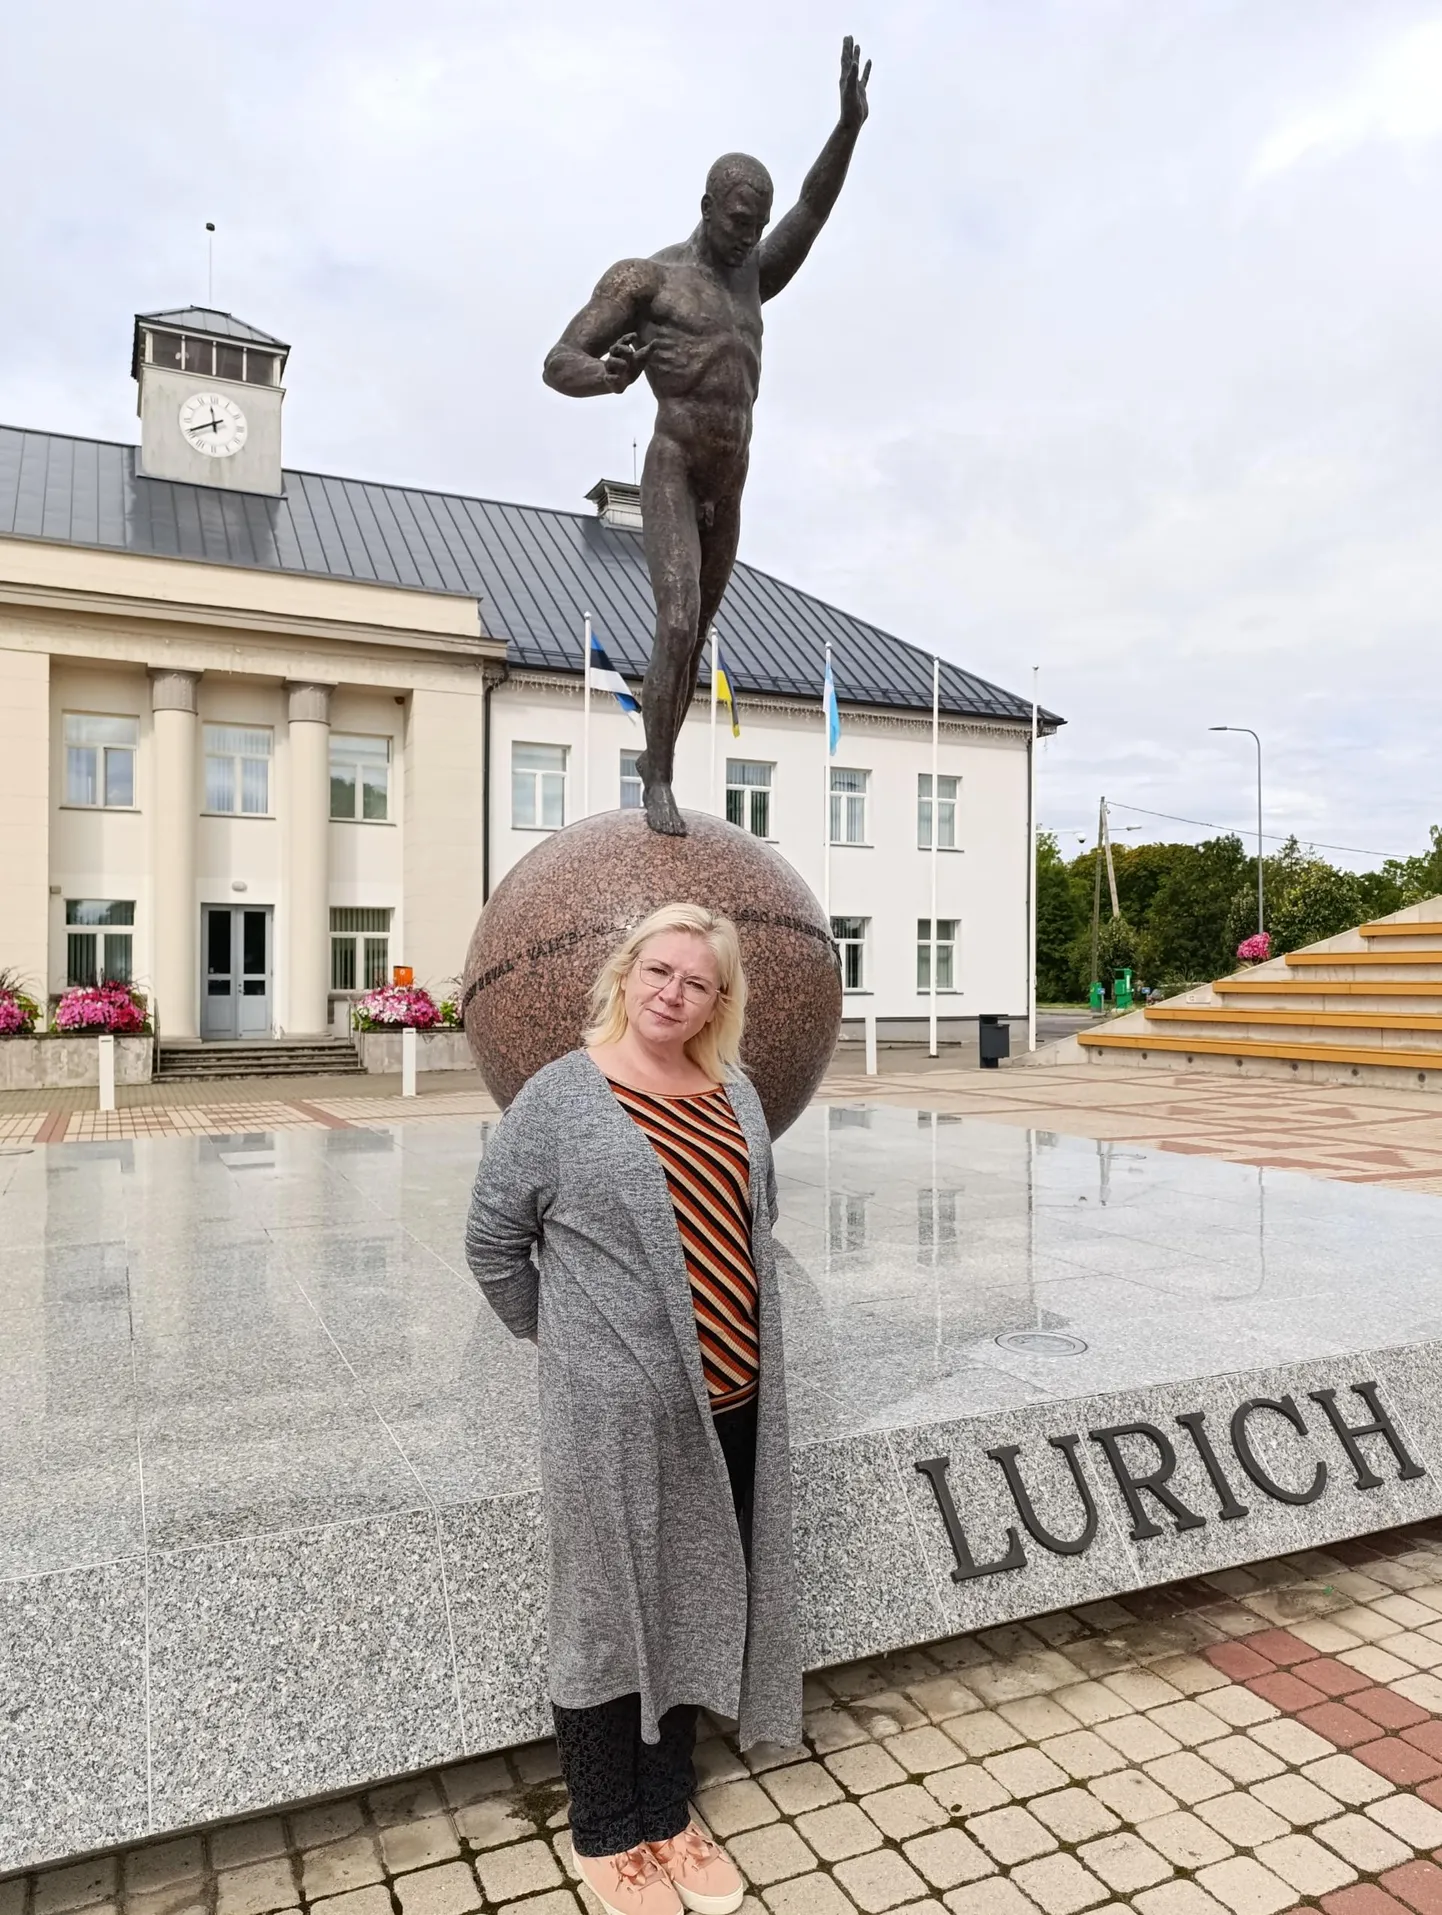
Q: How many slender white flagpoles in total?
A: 5